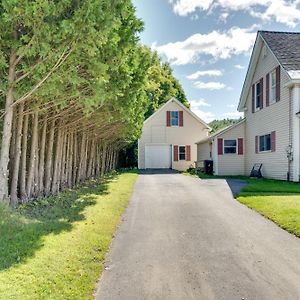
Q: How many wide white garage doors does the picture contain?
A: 1